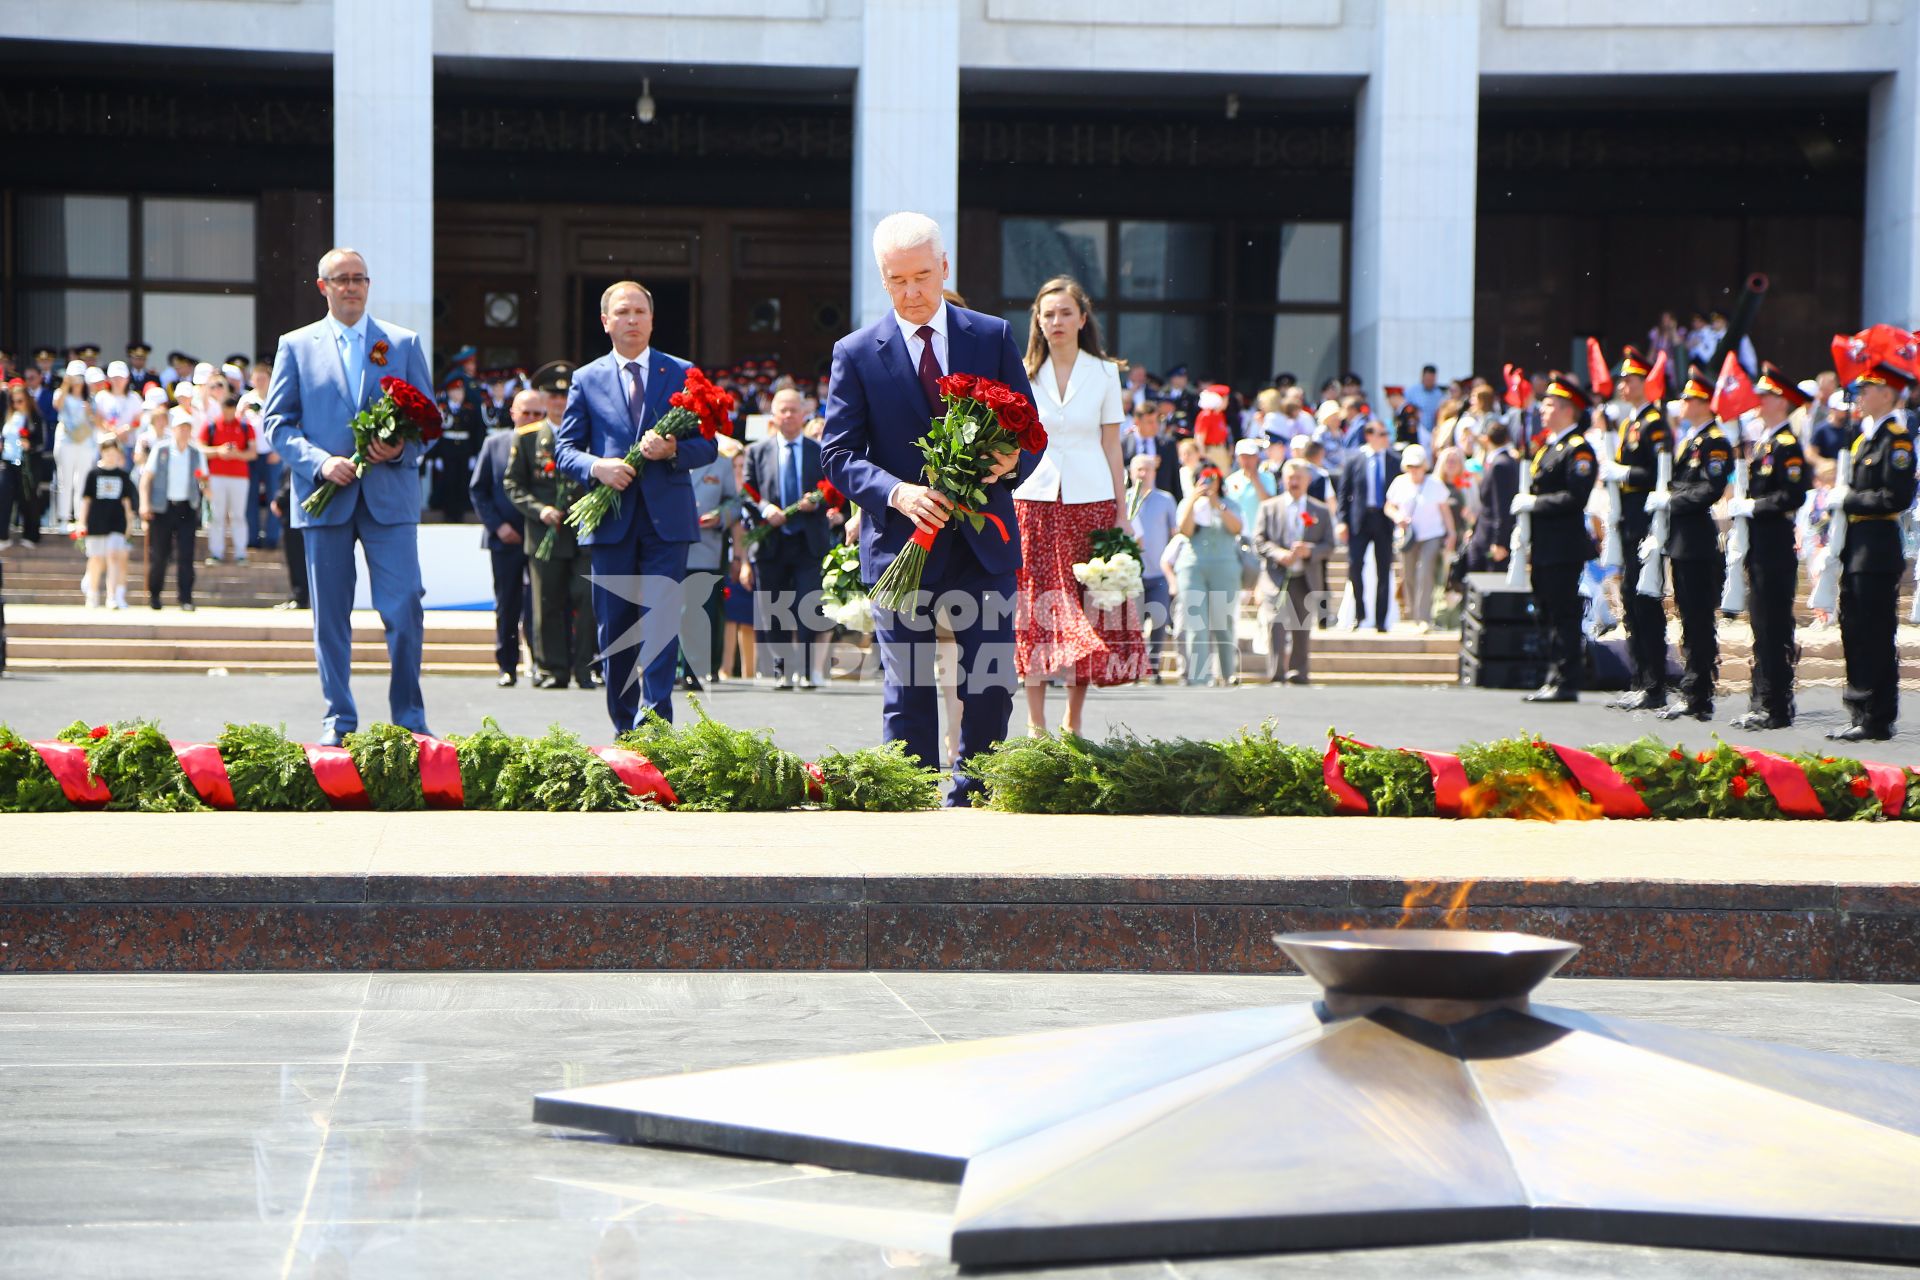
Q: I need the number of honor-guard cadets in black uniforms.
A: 5